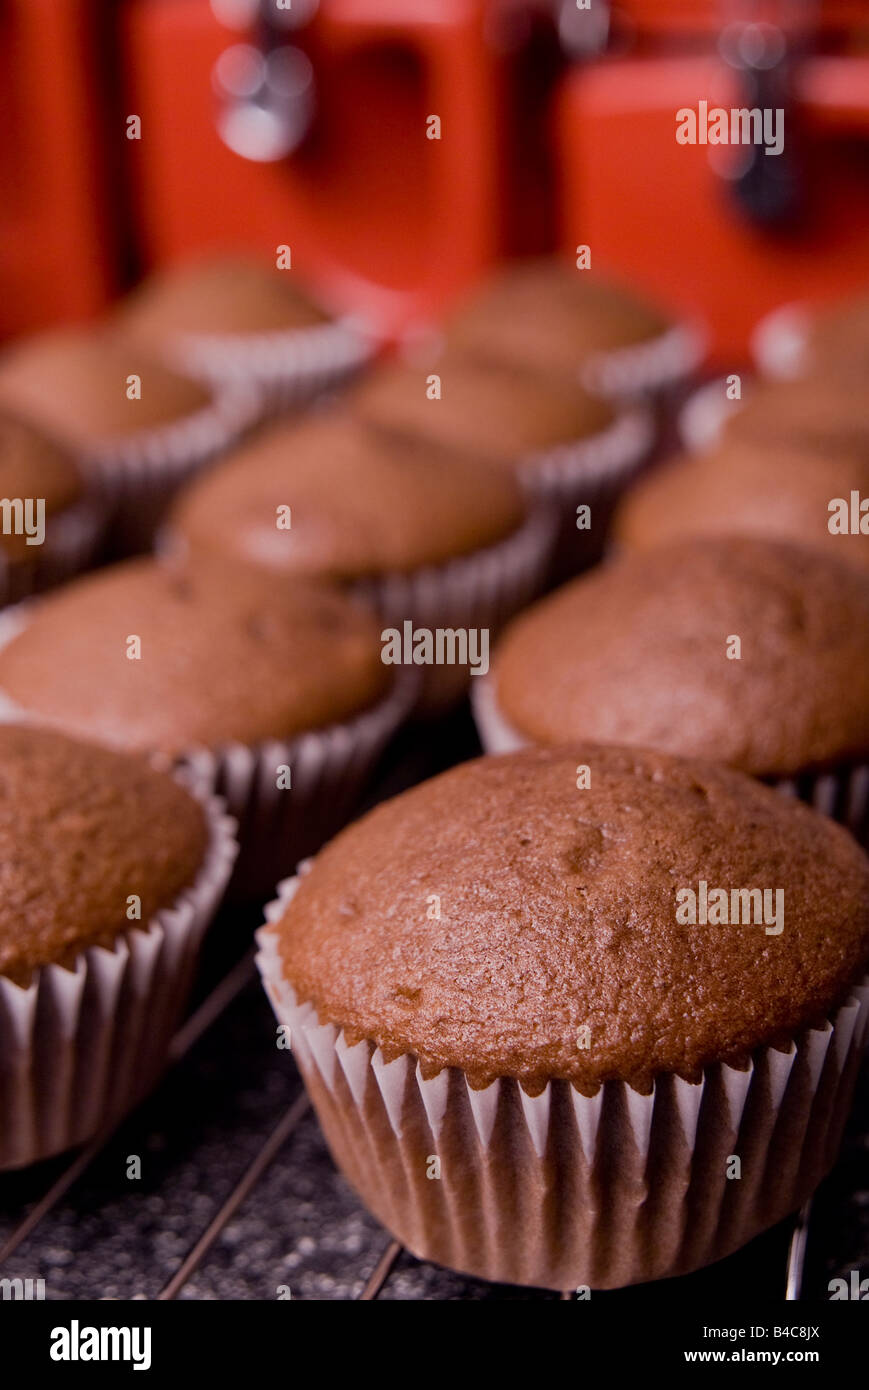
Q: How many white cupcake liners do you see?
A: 12